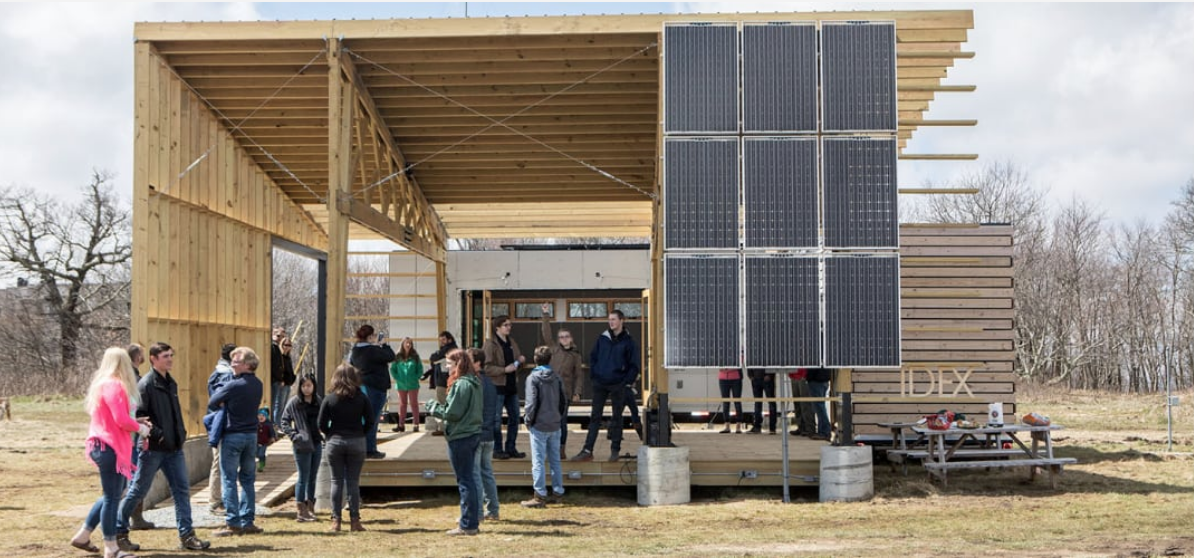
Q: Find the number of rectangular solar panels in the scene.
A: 9